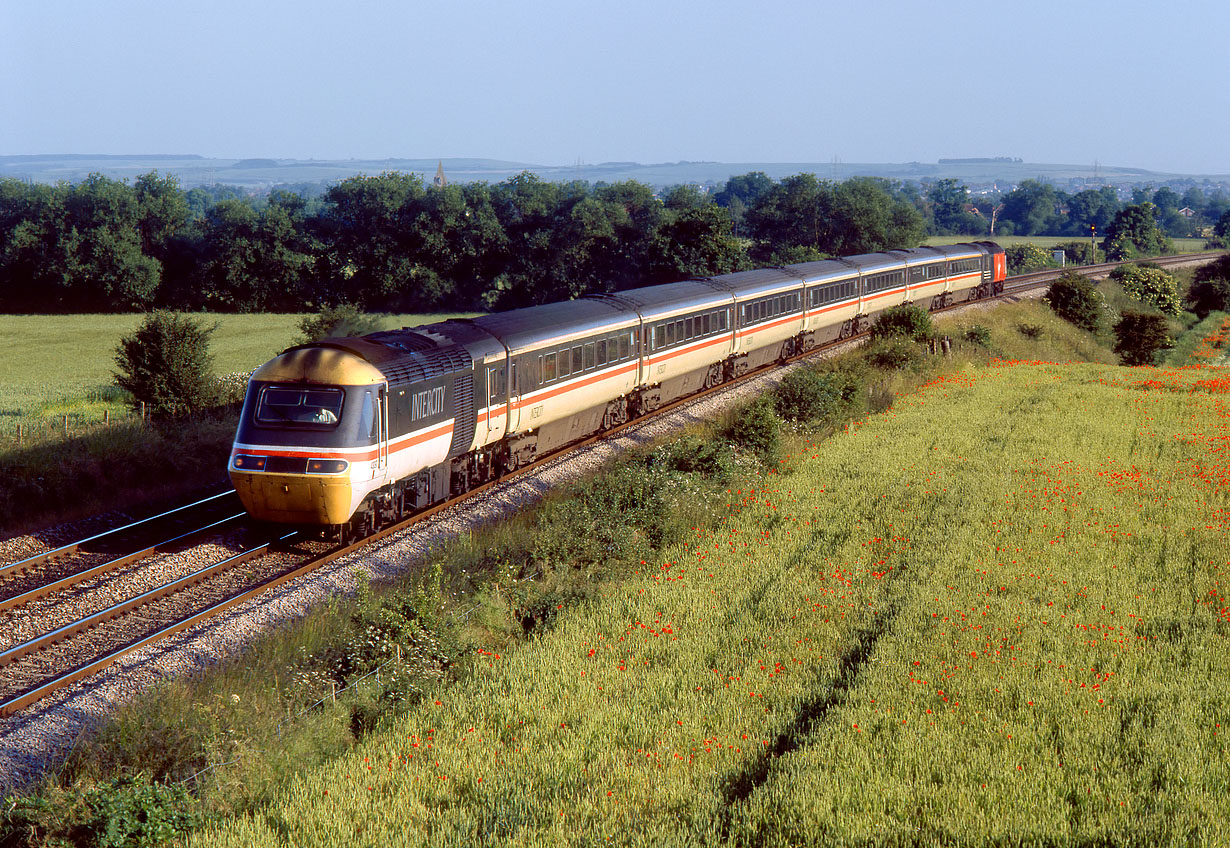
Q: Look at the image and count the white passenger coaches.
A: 7